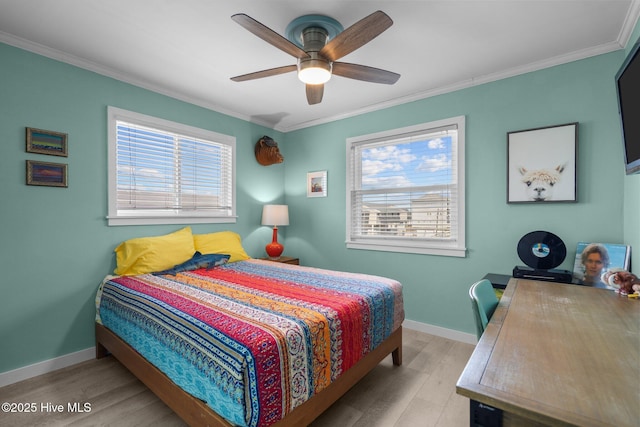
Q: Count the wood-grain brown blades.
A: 5